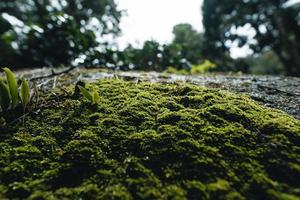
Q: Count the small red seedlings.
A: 0